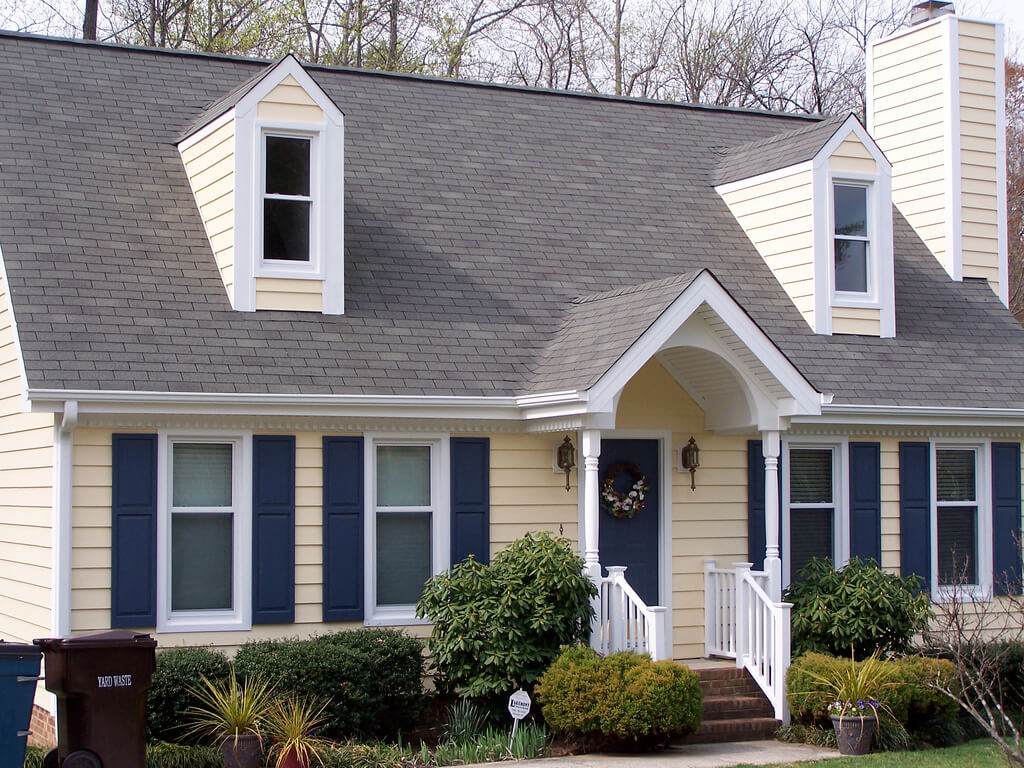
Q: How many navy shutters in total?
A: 8